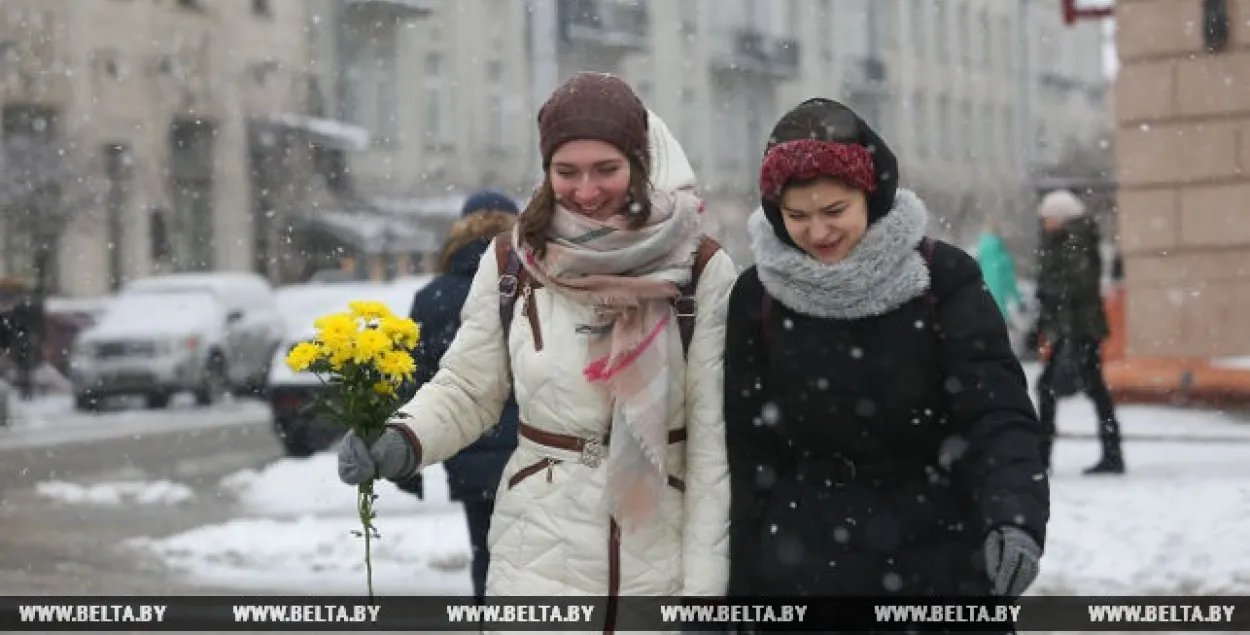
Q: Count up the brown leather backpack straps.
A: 2